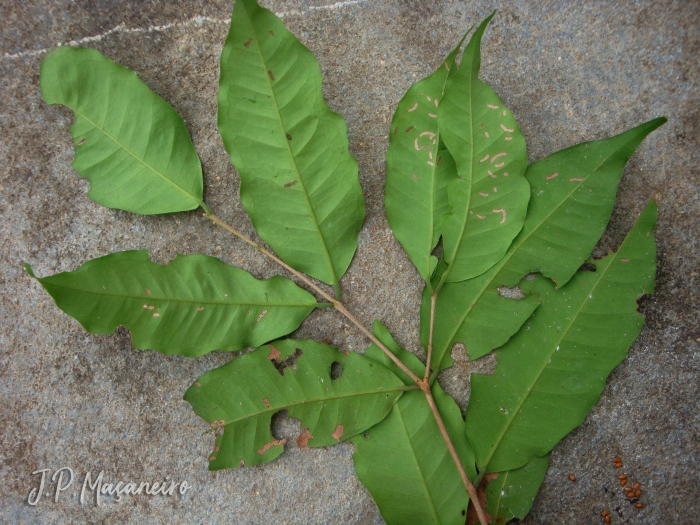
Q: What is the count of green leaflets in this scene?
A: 10